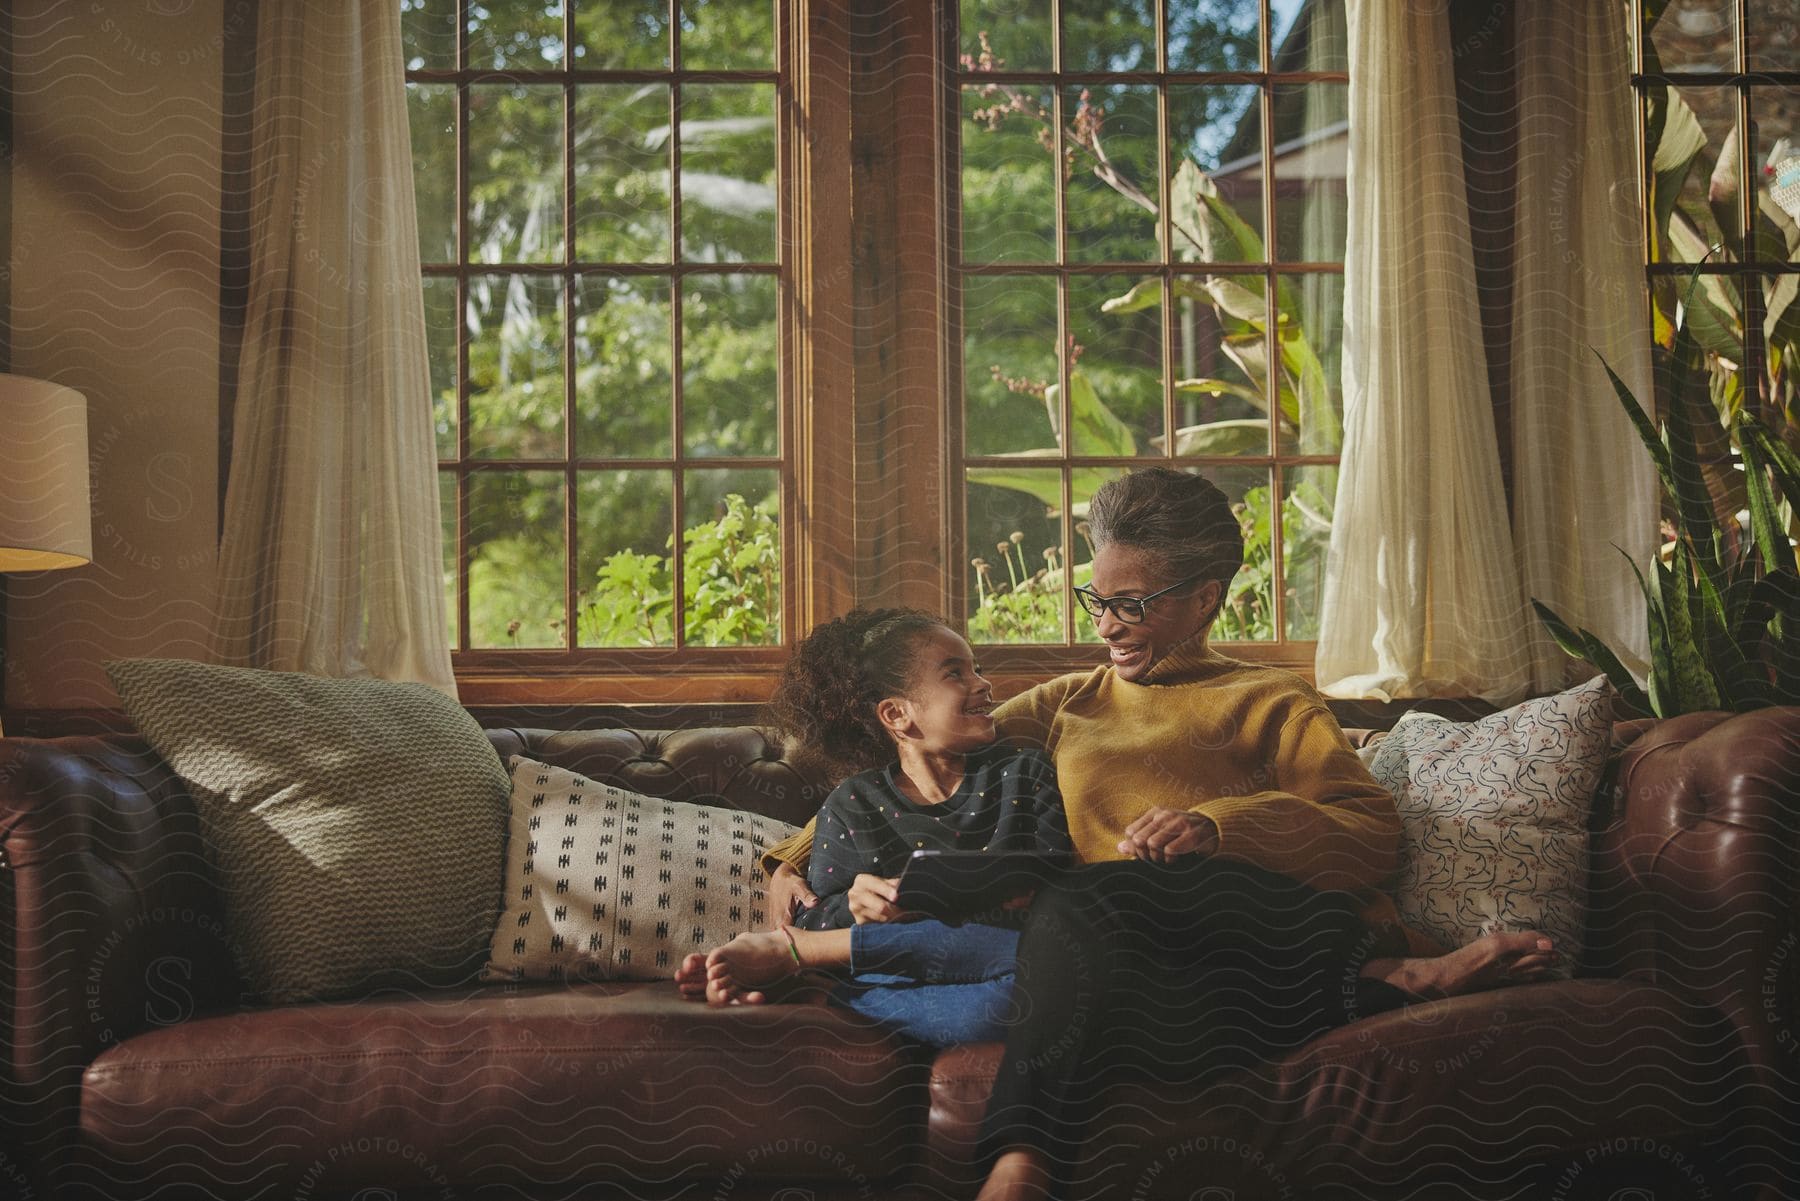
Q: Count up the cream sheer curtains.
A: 3